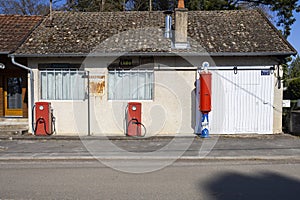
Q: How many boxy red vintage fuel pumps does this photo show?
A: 2